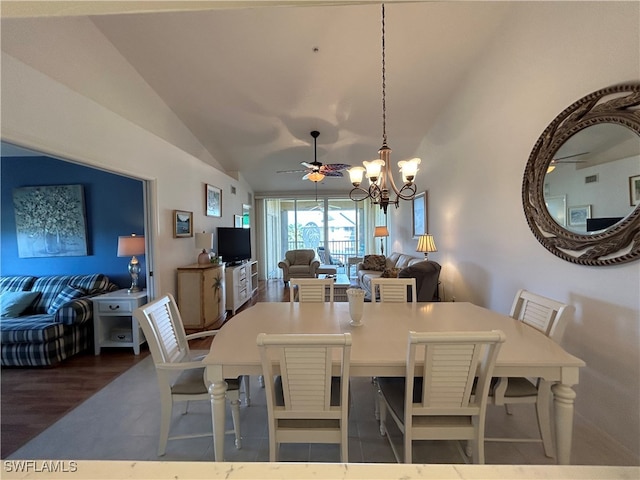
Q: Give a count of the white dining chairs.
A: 6